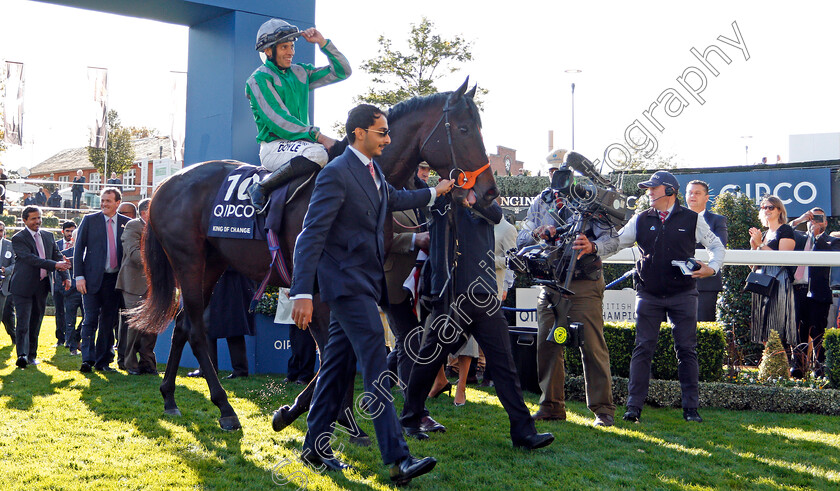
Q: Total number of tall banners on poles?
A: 3